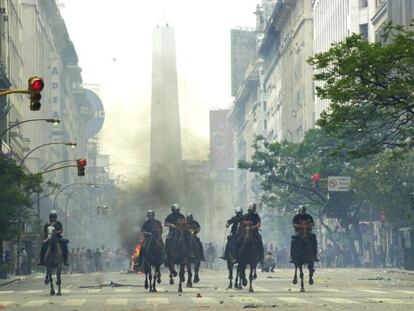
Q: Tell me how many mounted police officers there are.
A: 7